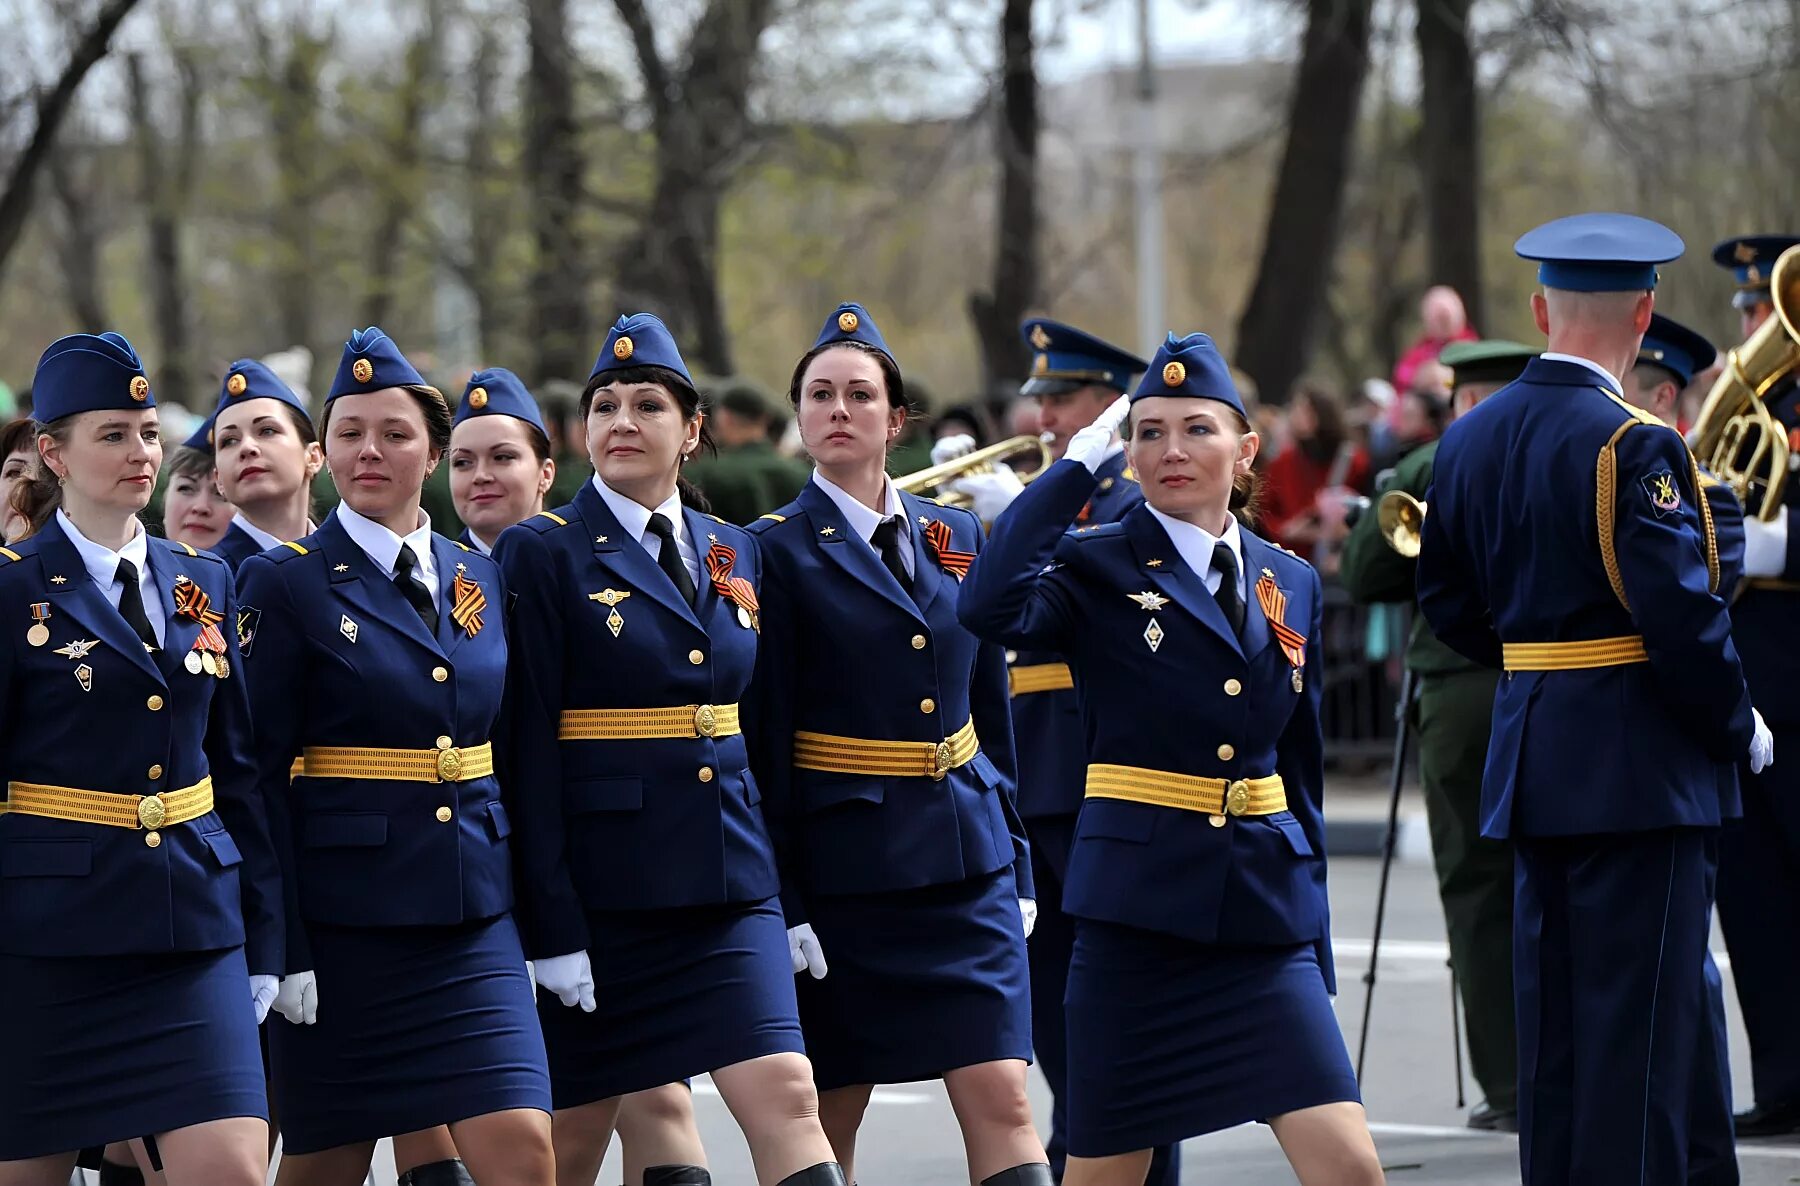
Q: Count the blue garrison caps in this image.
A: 8